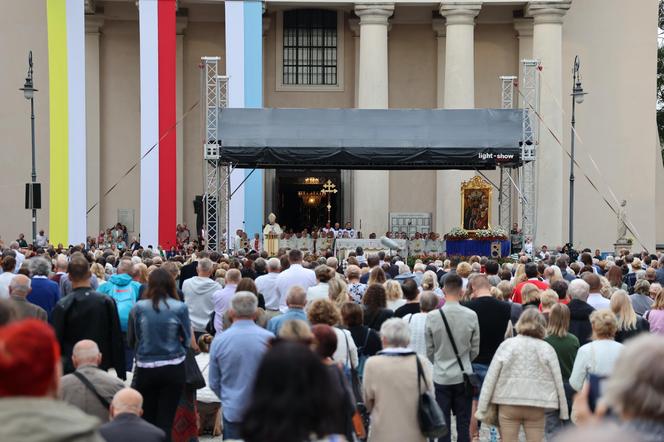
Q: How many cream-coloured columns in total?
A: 3